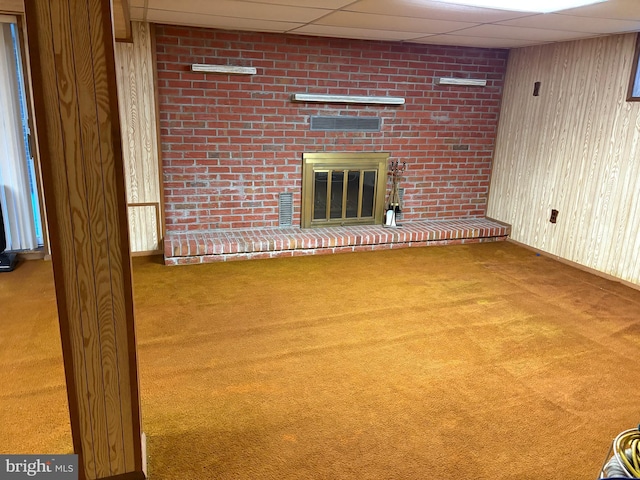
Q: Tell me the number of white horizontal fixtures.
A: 3